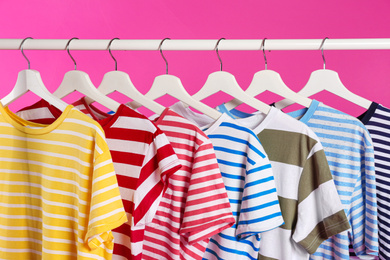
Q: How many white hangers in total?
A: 7